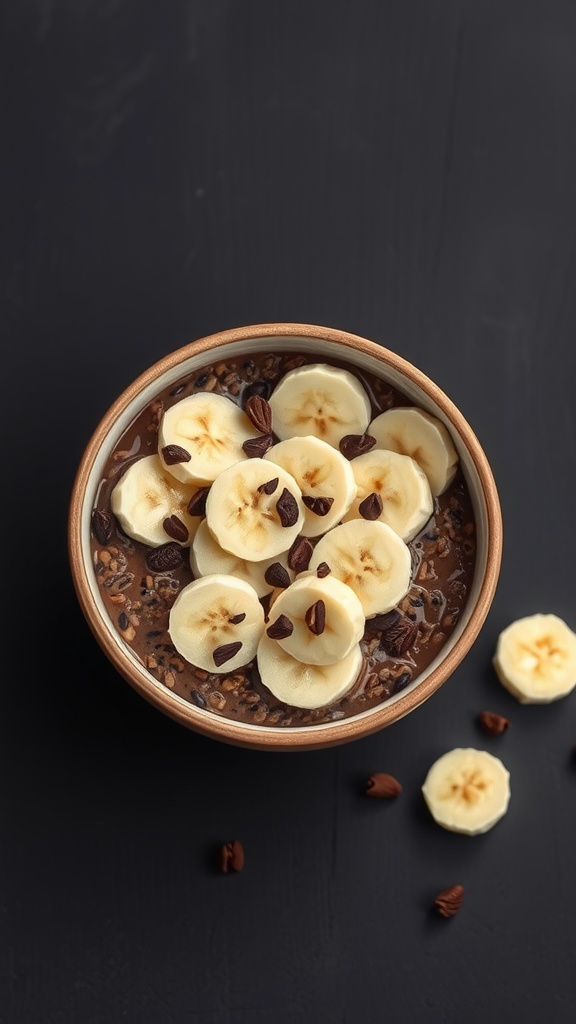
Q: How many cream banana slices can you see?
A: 14